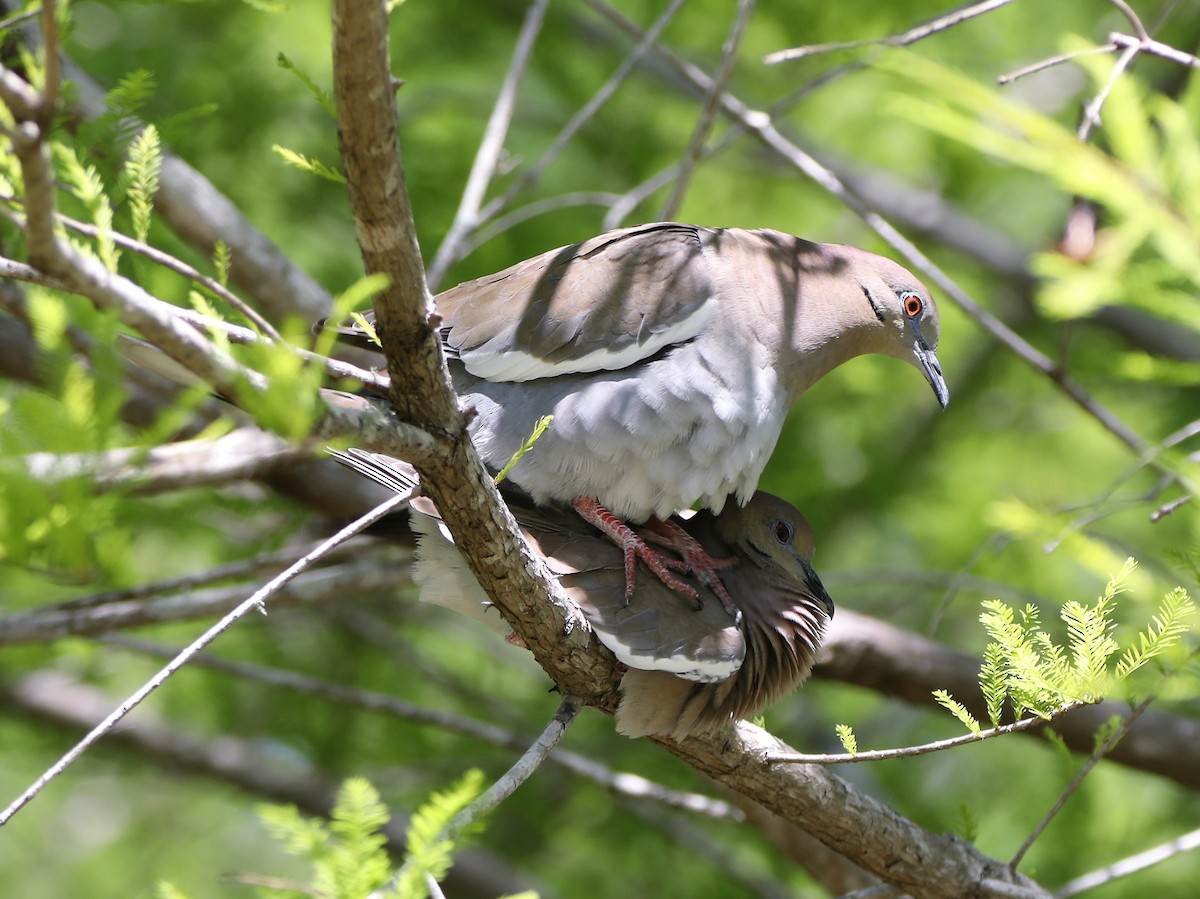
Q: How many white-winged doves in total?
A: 2